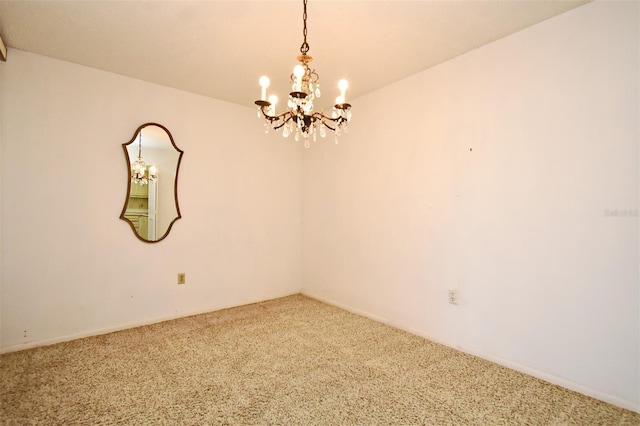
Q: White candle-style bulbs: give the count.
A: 5